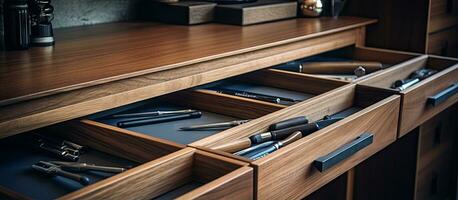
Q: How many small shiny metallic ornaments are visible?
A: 1